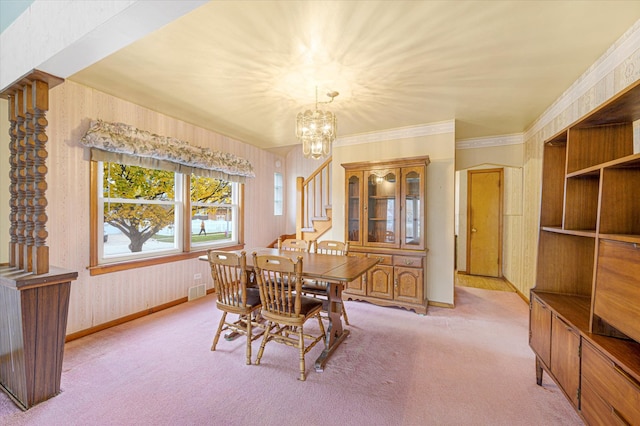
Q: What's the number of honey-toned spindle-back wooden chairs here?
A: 4